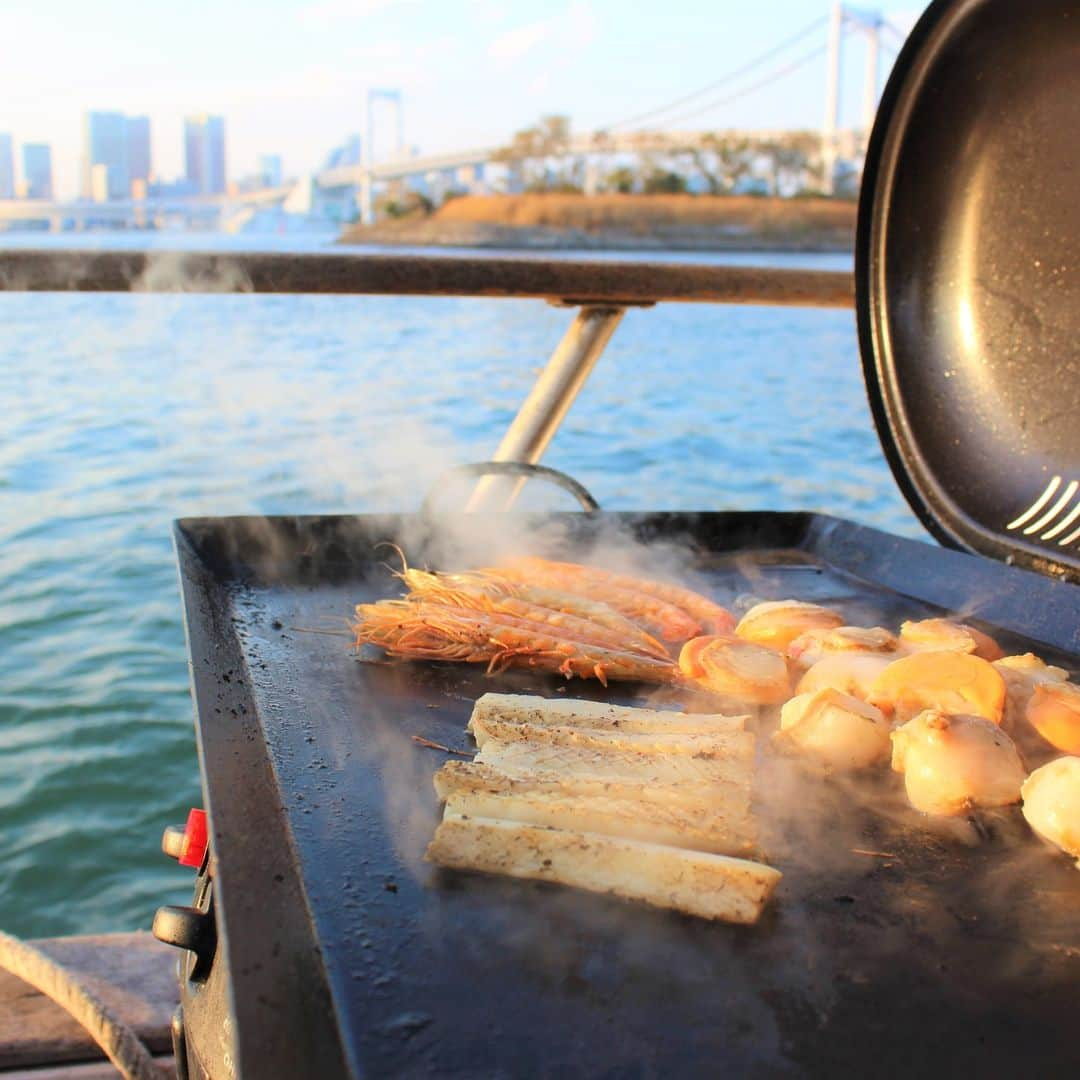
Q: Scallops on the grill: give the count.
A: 11